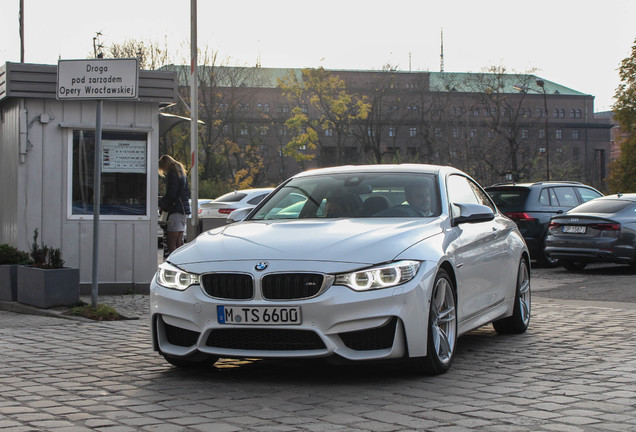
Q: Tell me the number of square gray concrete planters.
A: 2